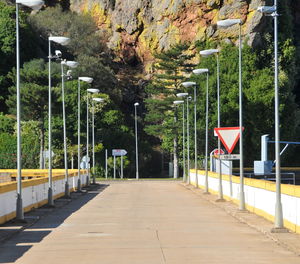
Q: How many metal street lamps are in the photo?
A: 14